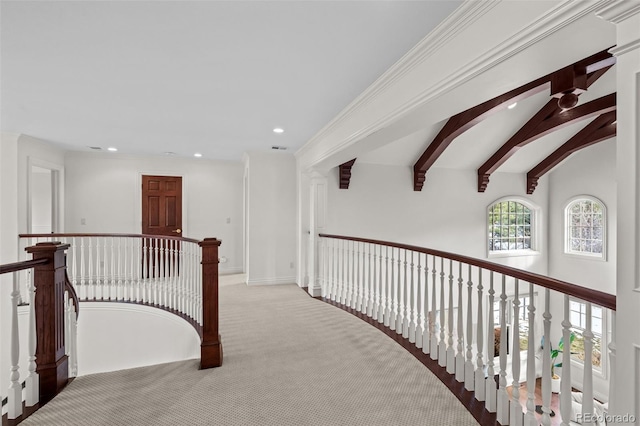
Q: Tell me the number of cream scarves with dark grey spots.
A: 0